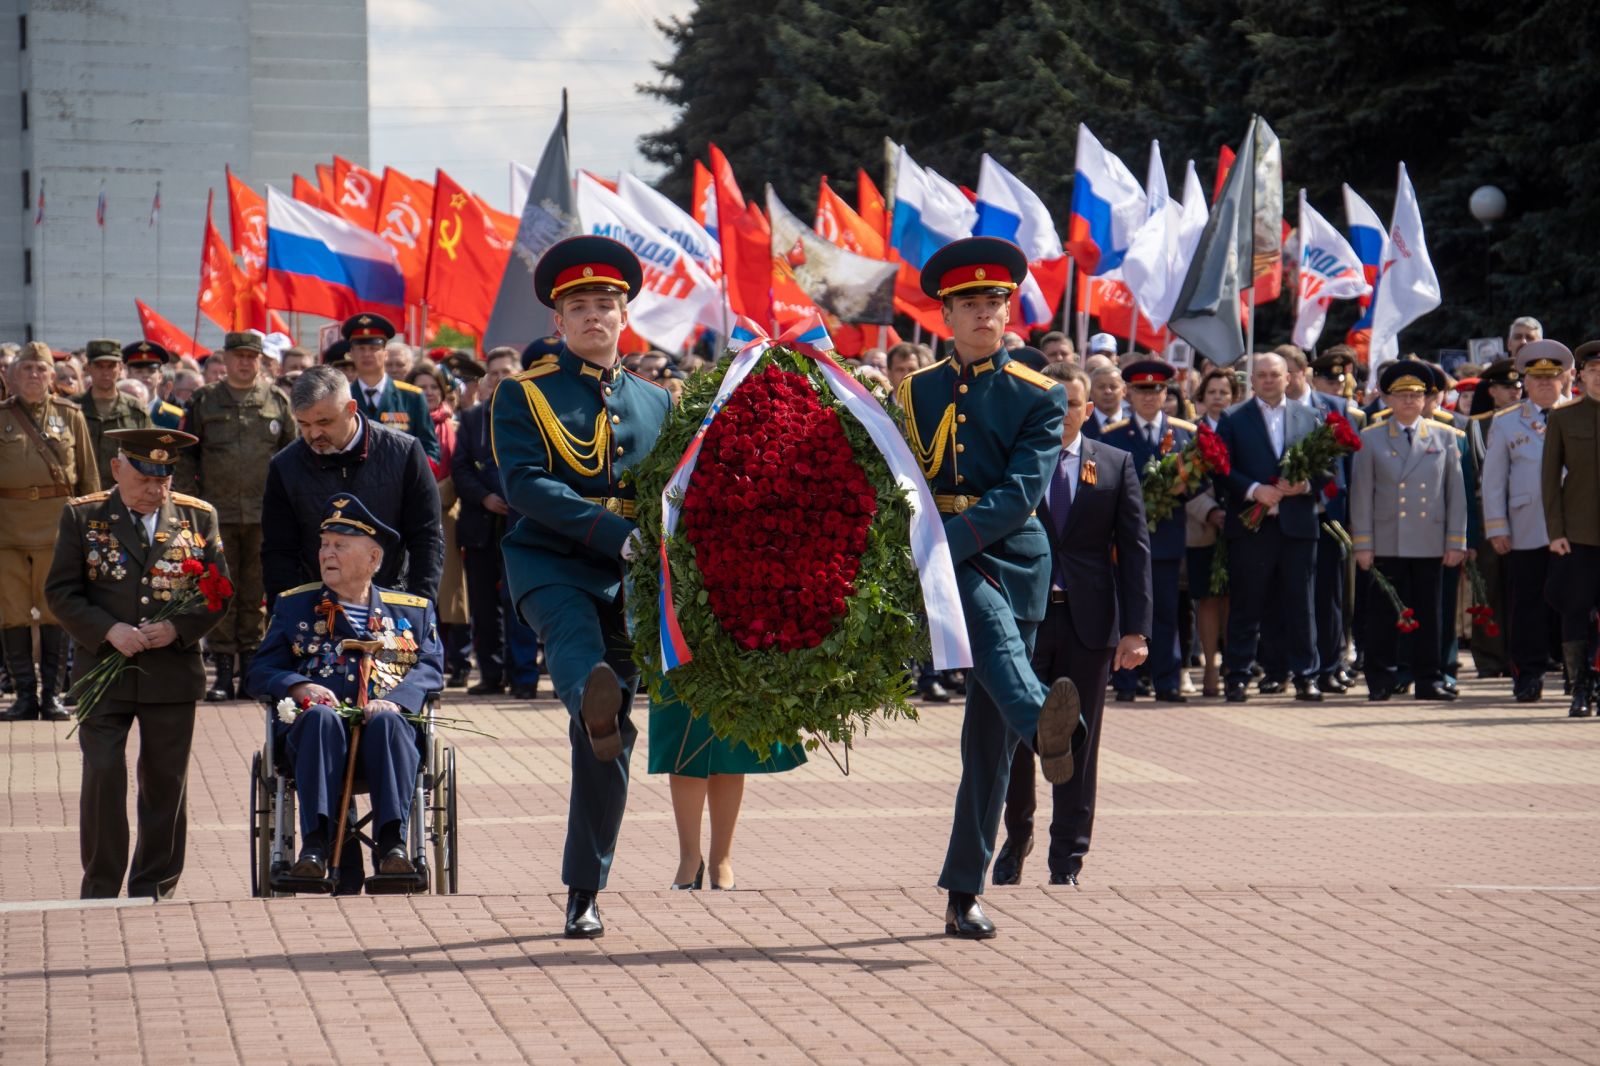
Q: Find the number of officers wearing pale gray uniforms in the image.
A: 2